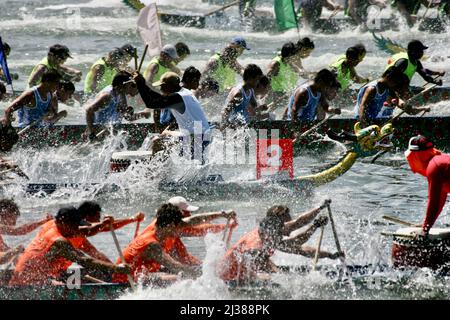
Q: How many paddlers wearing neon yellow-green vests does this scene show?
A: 7